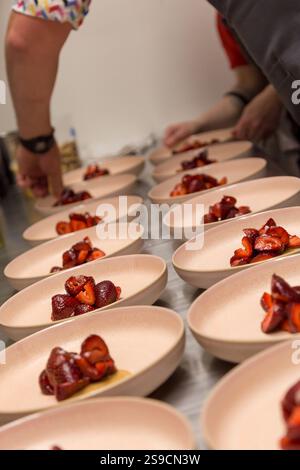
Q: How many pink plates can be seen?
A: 14